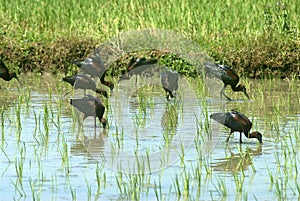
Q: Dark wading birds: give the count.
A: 8